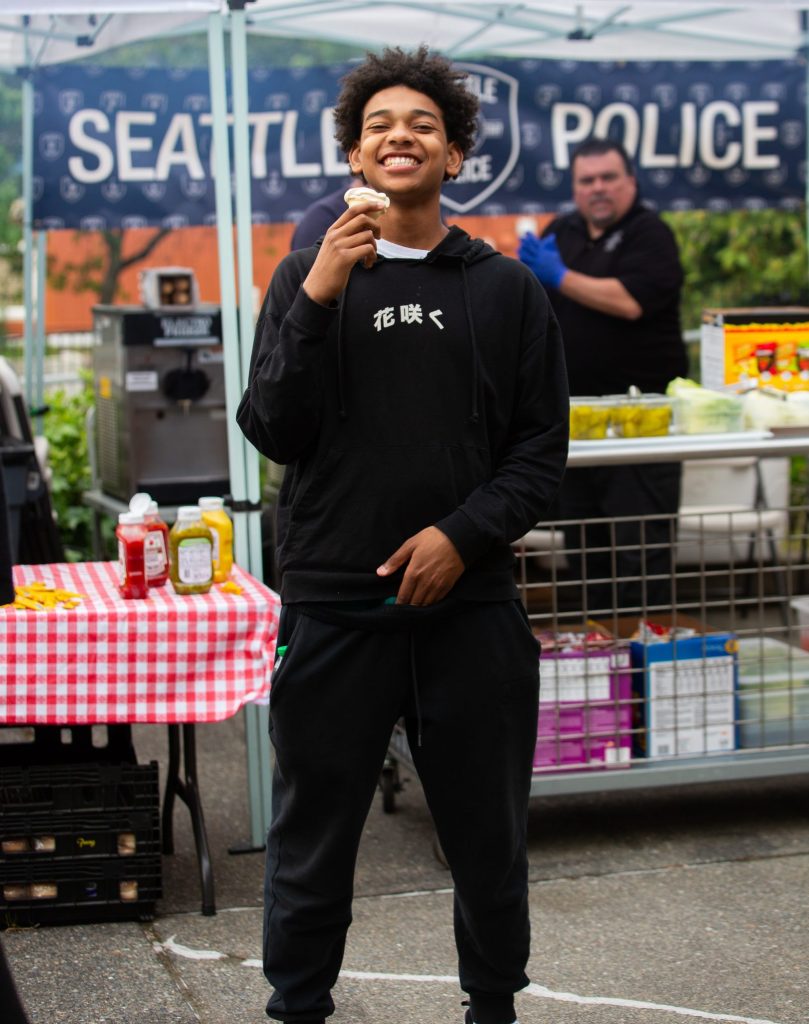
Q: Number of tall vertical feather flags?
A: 0